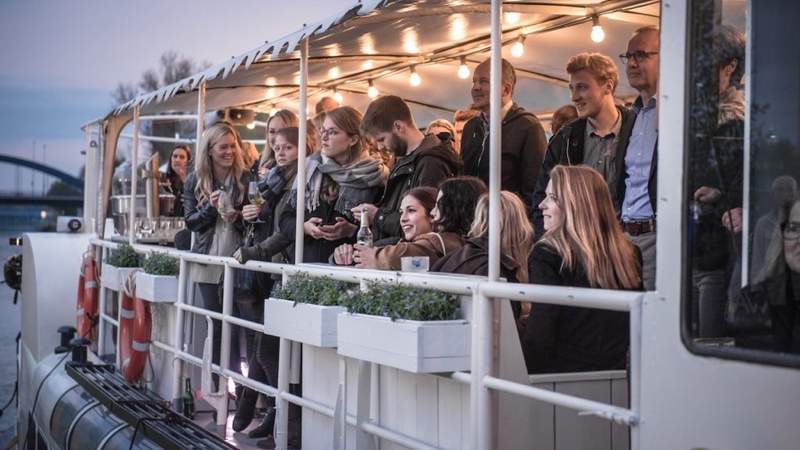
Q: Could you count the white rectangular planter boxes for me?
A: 4